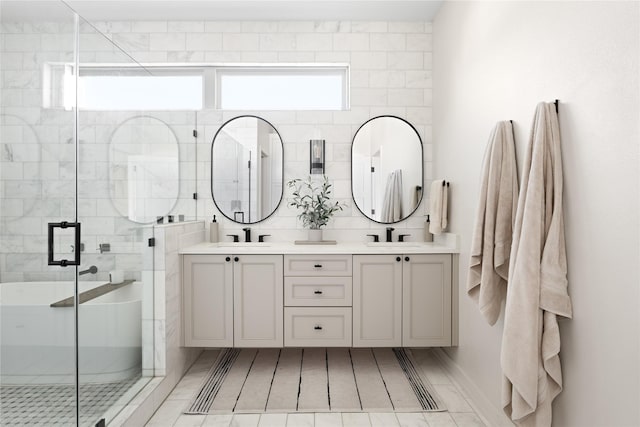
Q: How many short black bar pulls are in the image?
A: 3